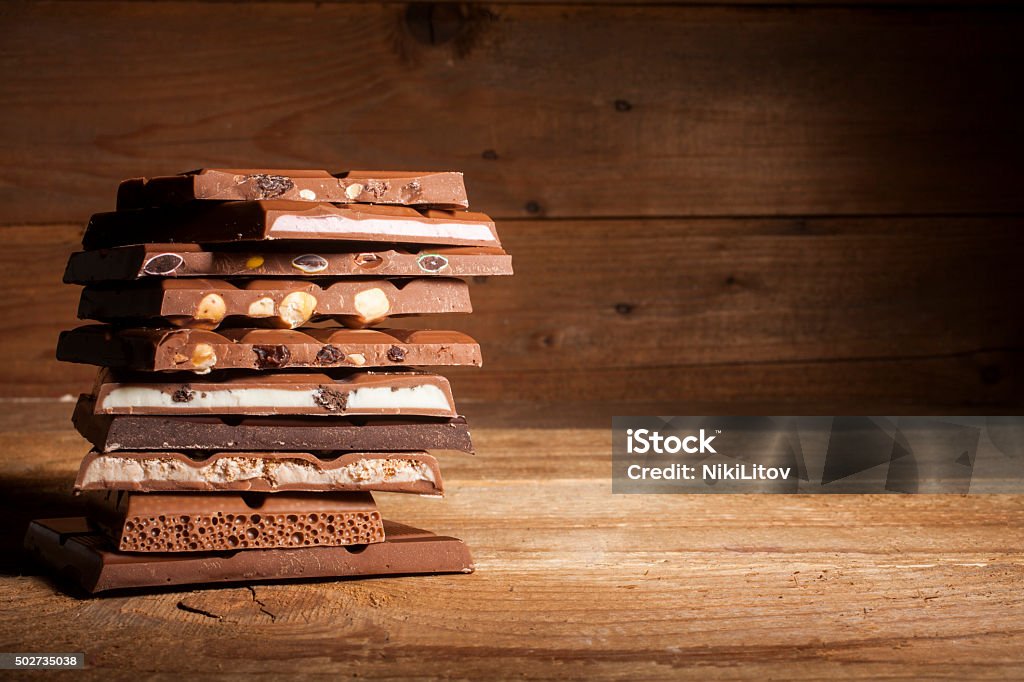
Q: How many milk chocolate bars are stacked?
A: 9